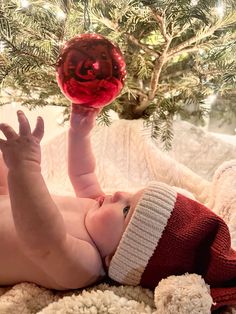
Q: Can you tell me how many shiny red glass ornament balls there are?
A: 1